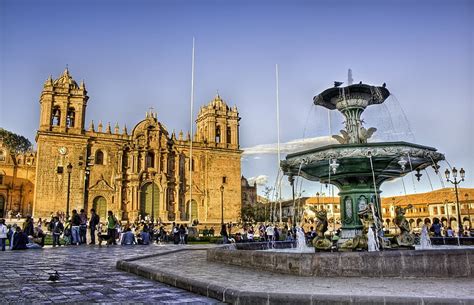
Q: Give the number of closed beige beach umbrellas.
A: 0